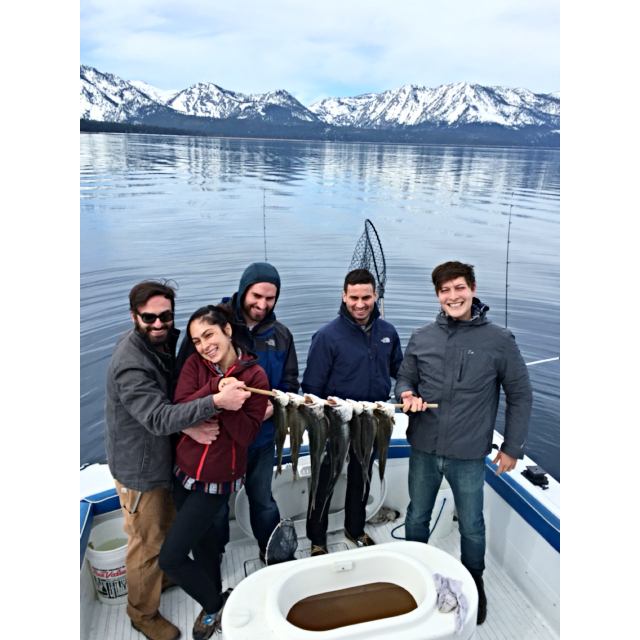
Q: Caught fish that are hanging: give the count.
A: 7